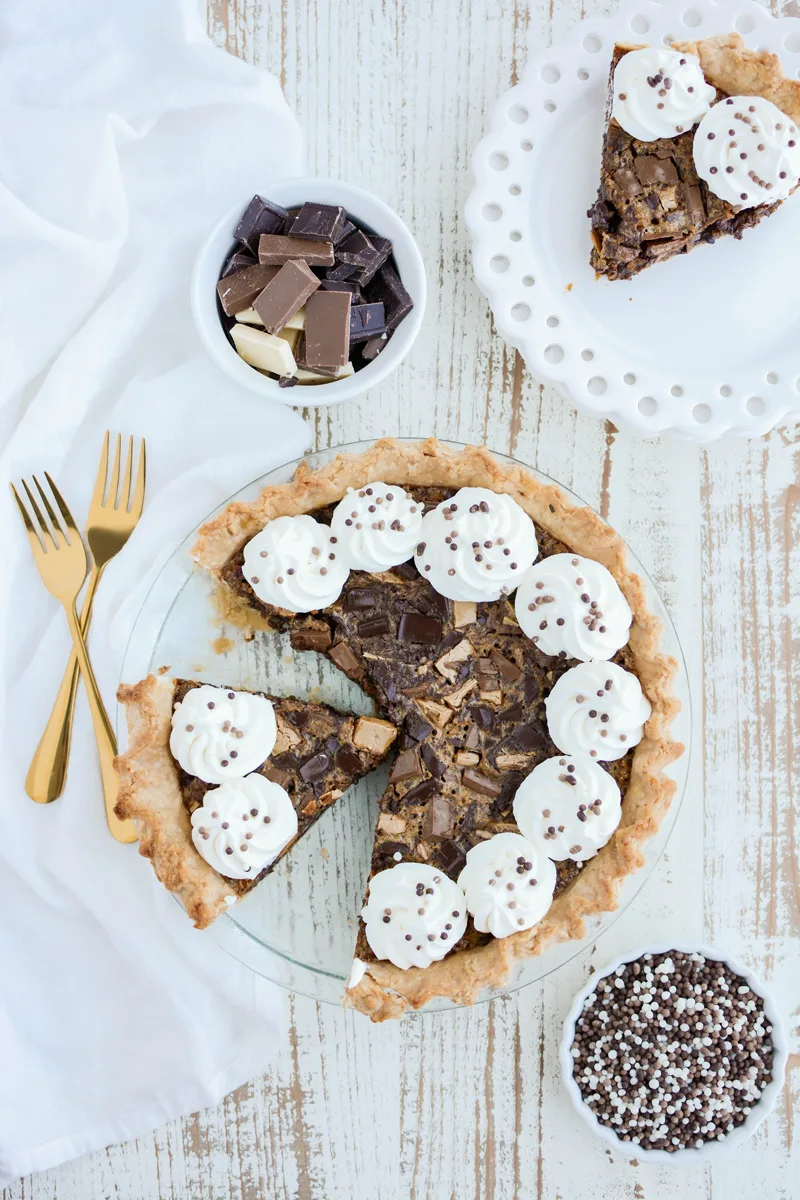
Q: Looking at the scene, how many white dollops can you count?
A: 12